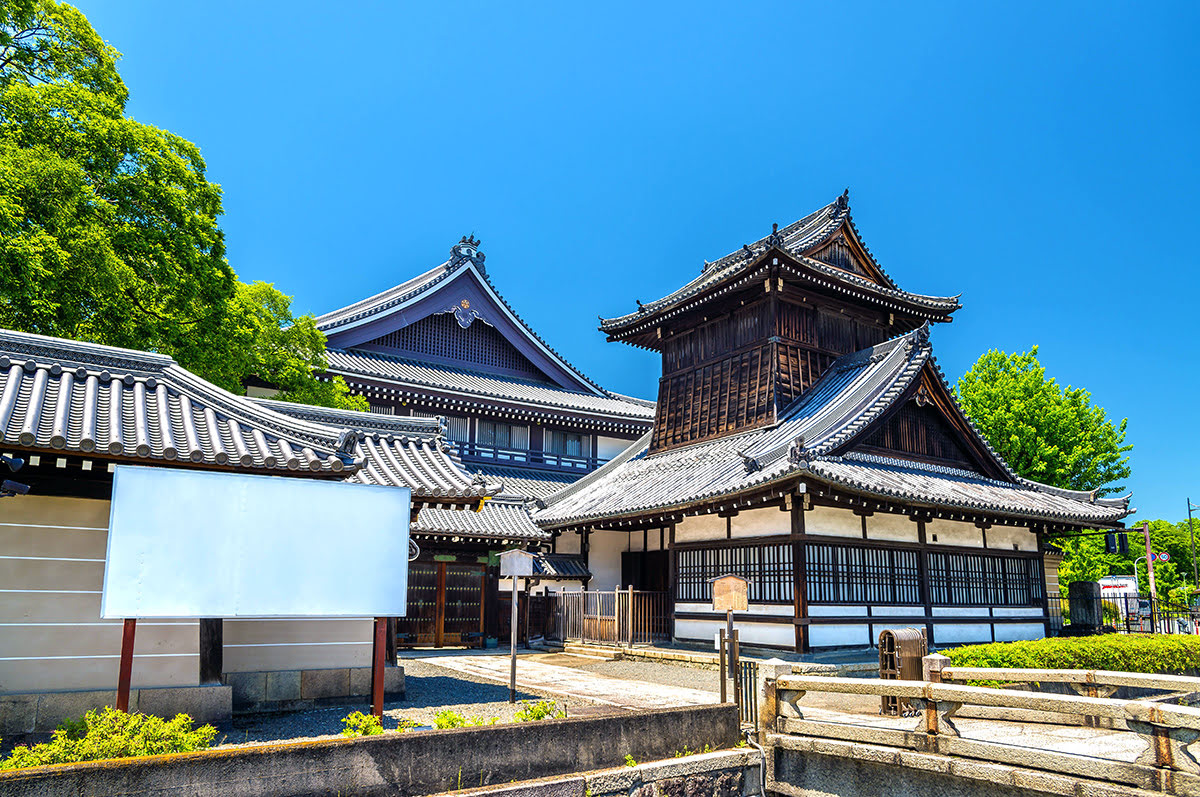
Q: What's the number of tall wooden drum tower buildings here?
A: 1